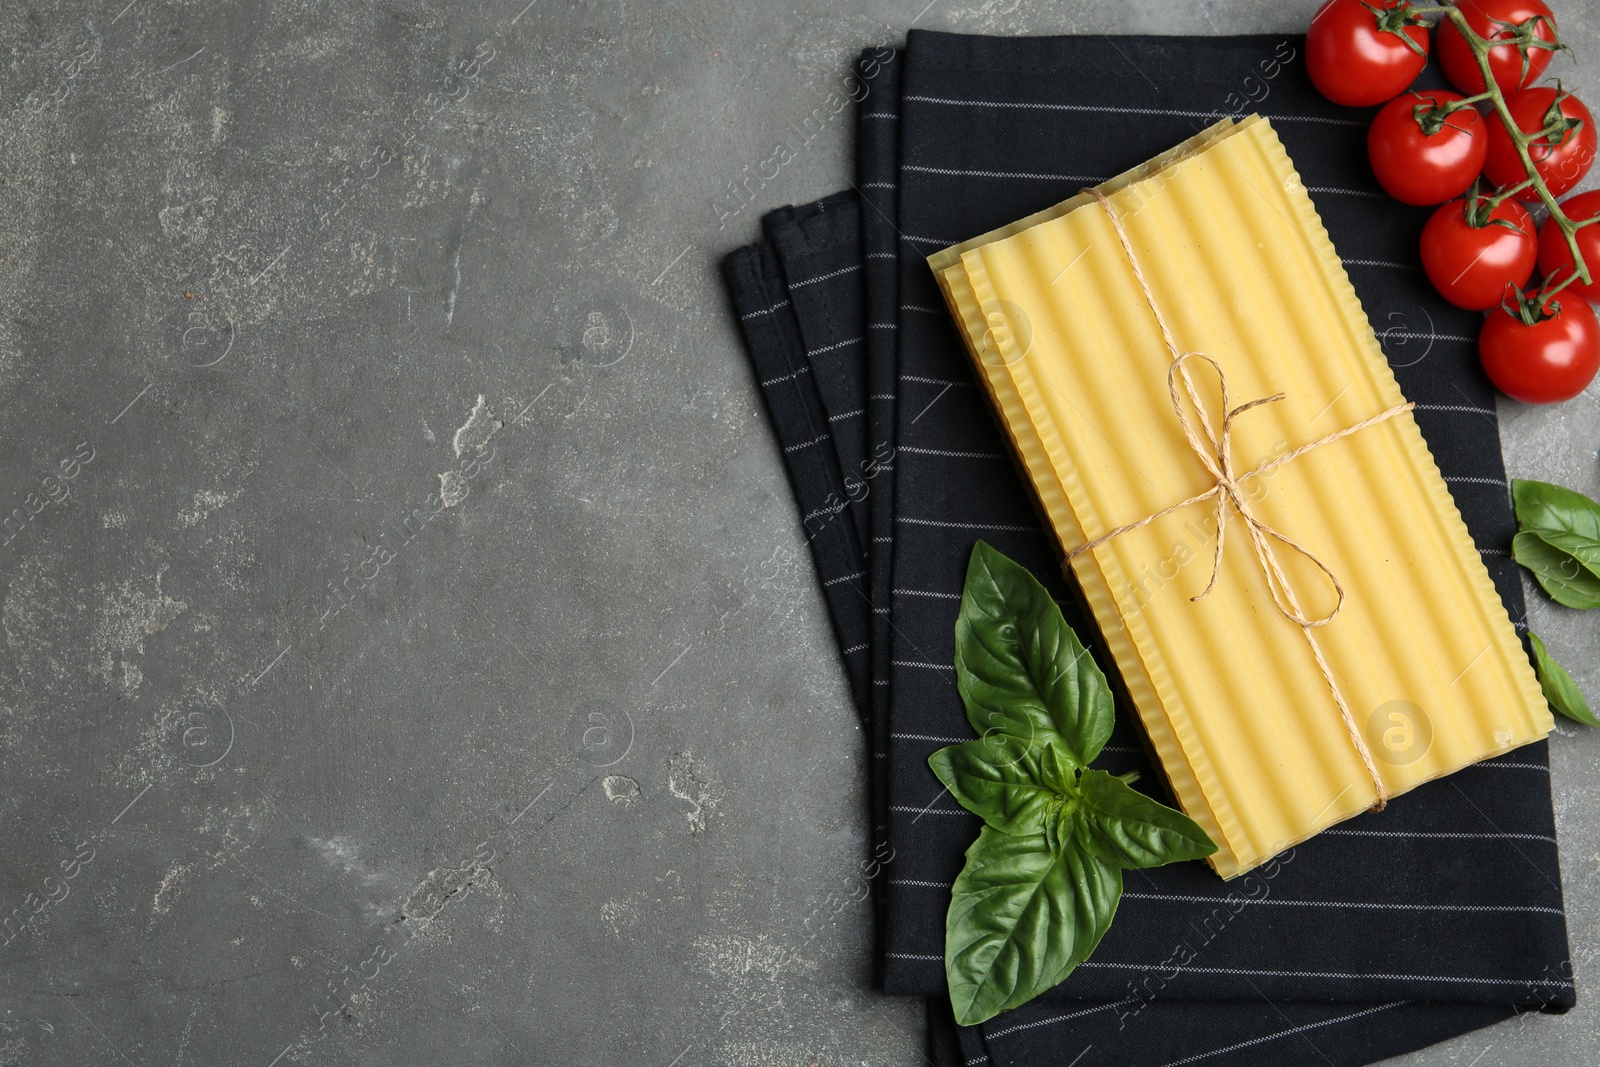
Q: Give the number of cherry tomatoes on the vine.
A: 7